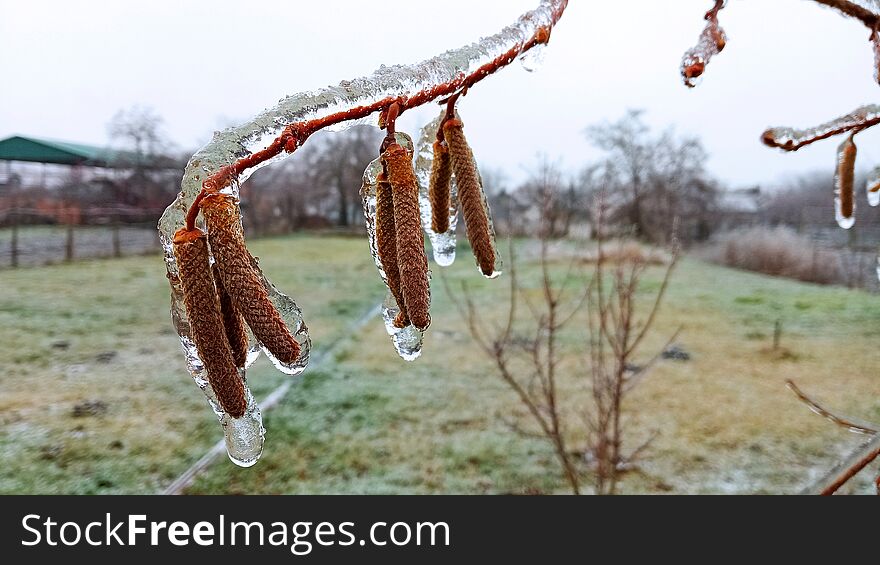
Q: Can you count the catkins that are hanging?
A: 8